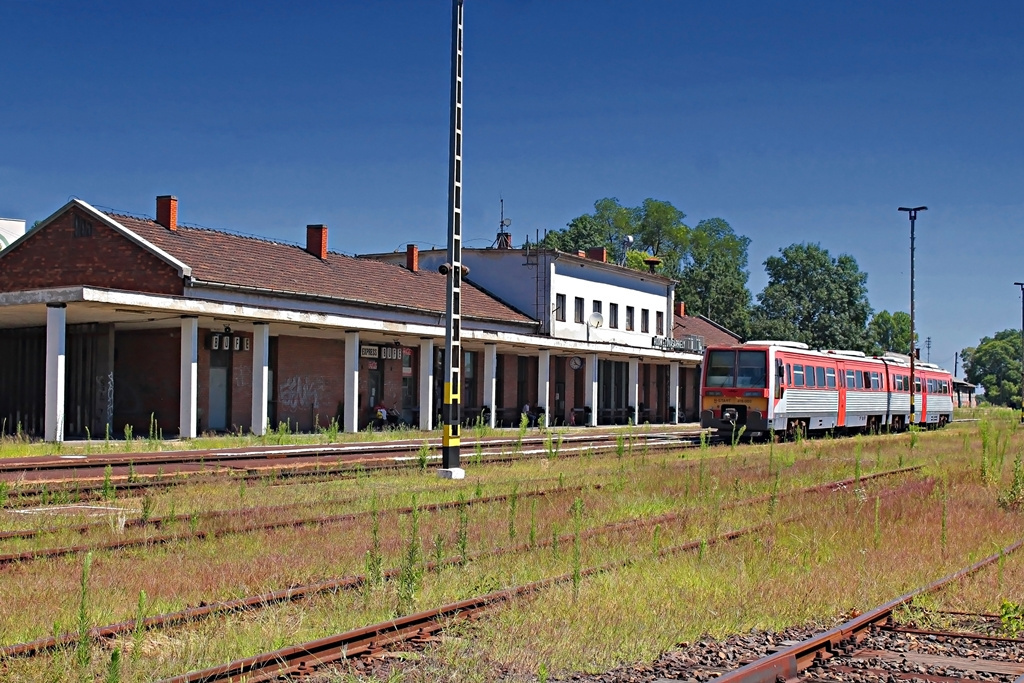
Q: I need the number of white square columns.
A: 10